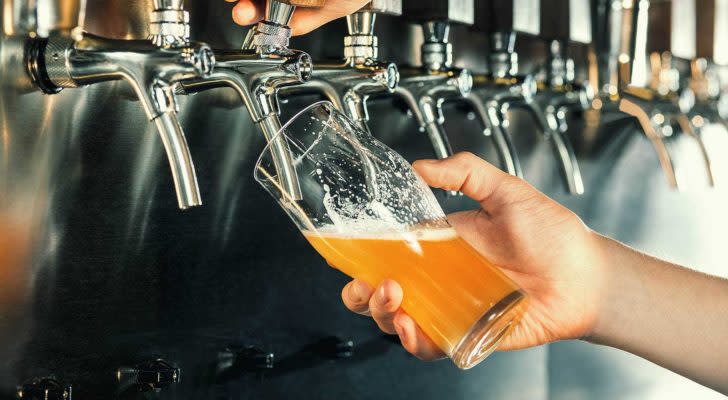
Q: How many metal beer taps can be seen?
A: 8